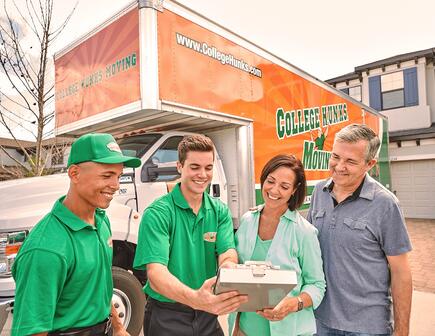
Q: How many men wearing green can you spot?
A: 2